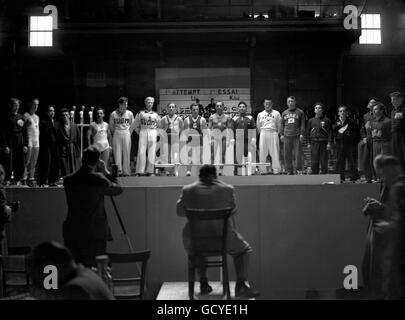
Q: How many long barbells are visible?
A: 1